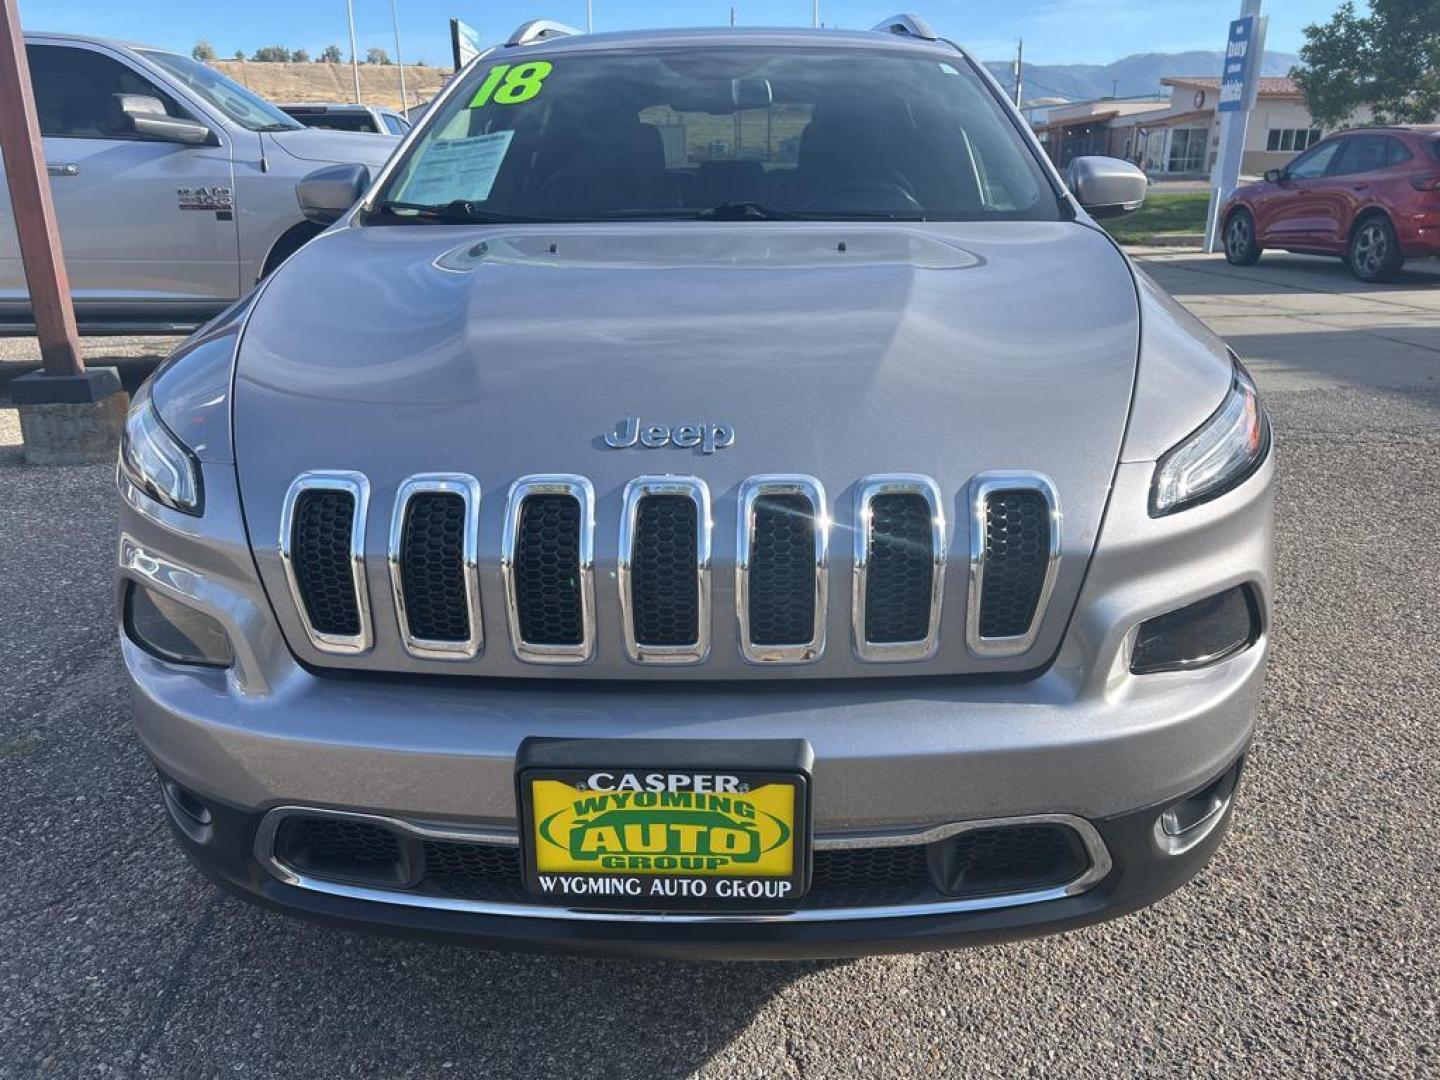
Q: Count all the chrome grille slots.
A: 7